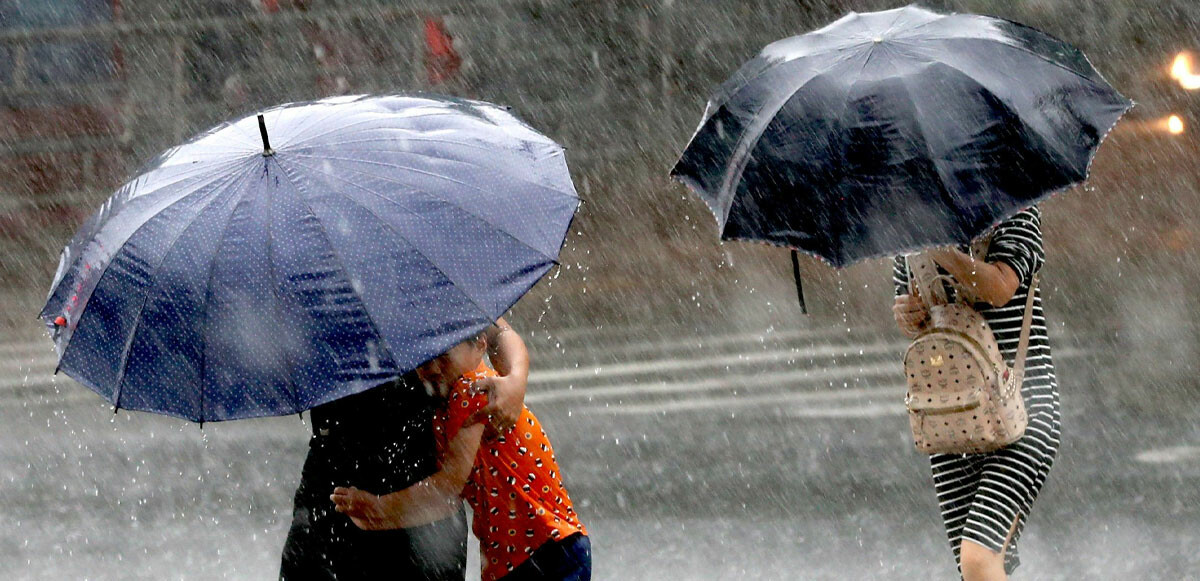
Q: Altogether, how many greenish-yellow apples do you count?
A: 0